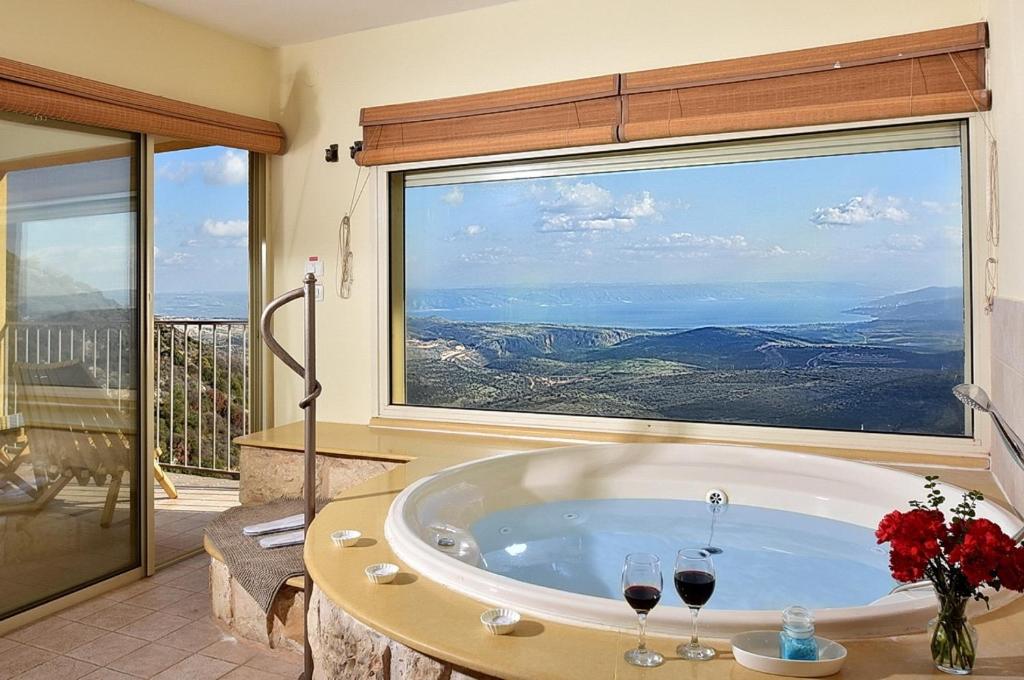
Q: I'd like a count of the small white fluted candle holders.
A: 3